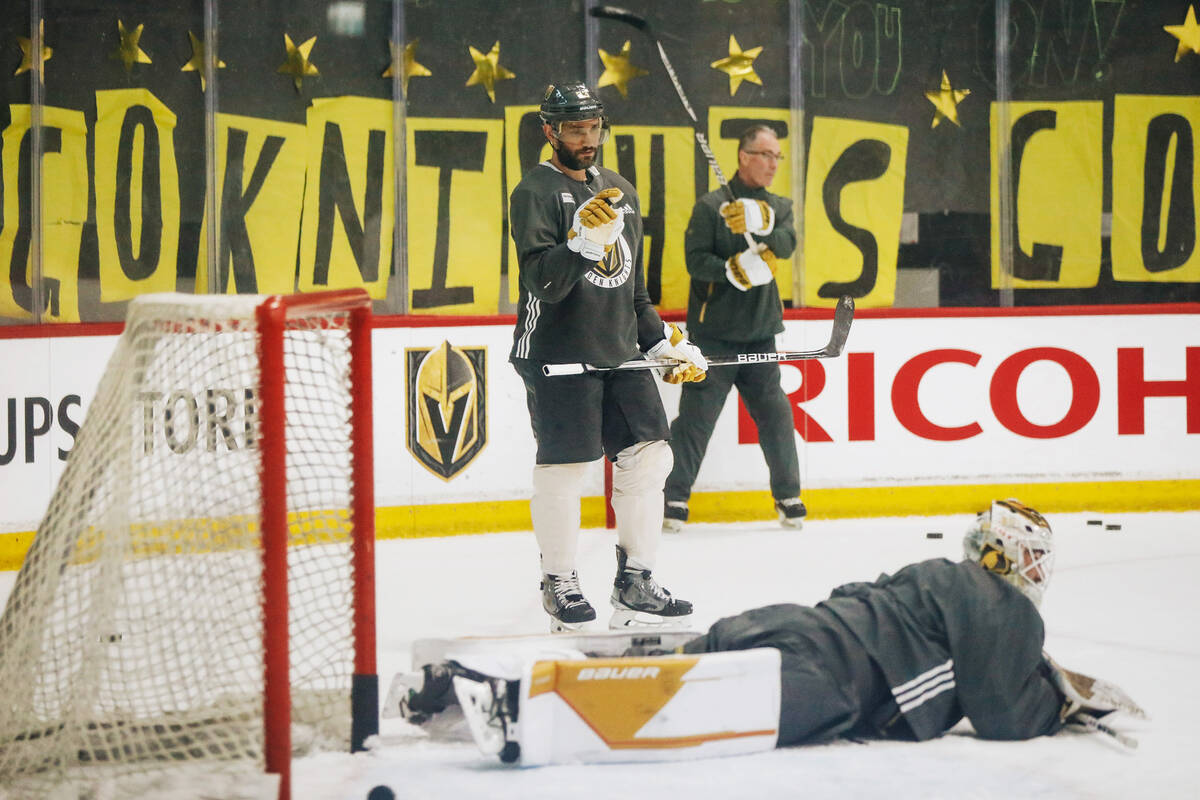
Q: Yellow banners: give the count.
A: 11